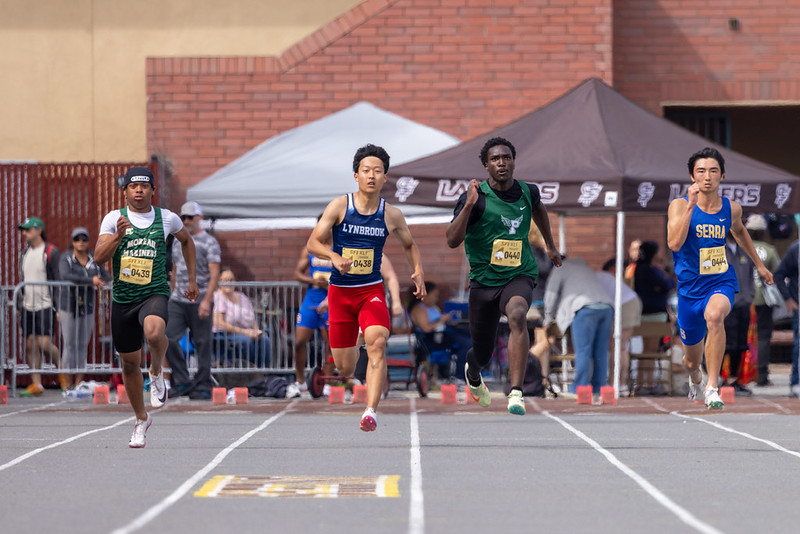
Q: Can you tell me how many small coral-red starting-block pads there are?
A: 13